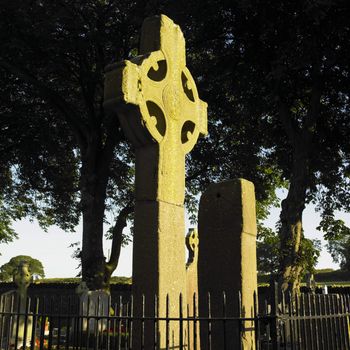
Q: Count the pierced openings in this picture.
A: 4